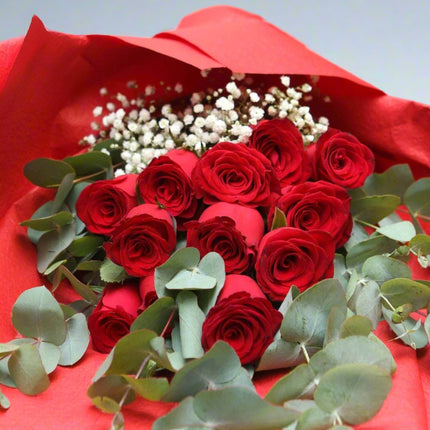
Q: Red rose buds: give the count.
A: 12